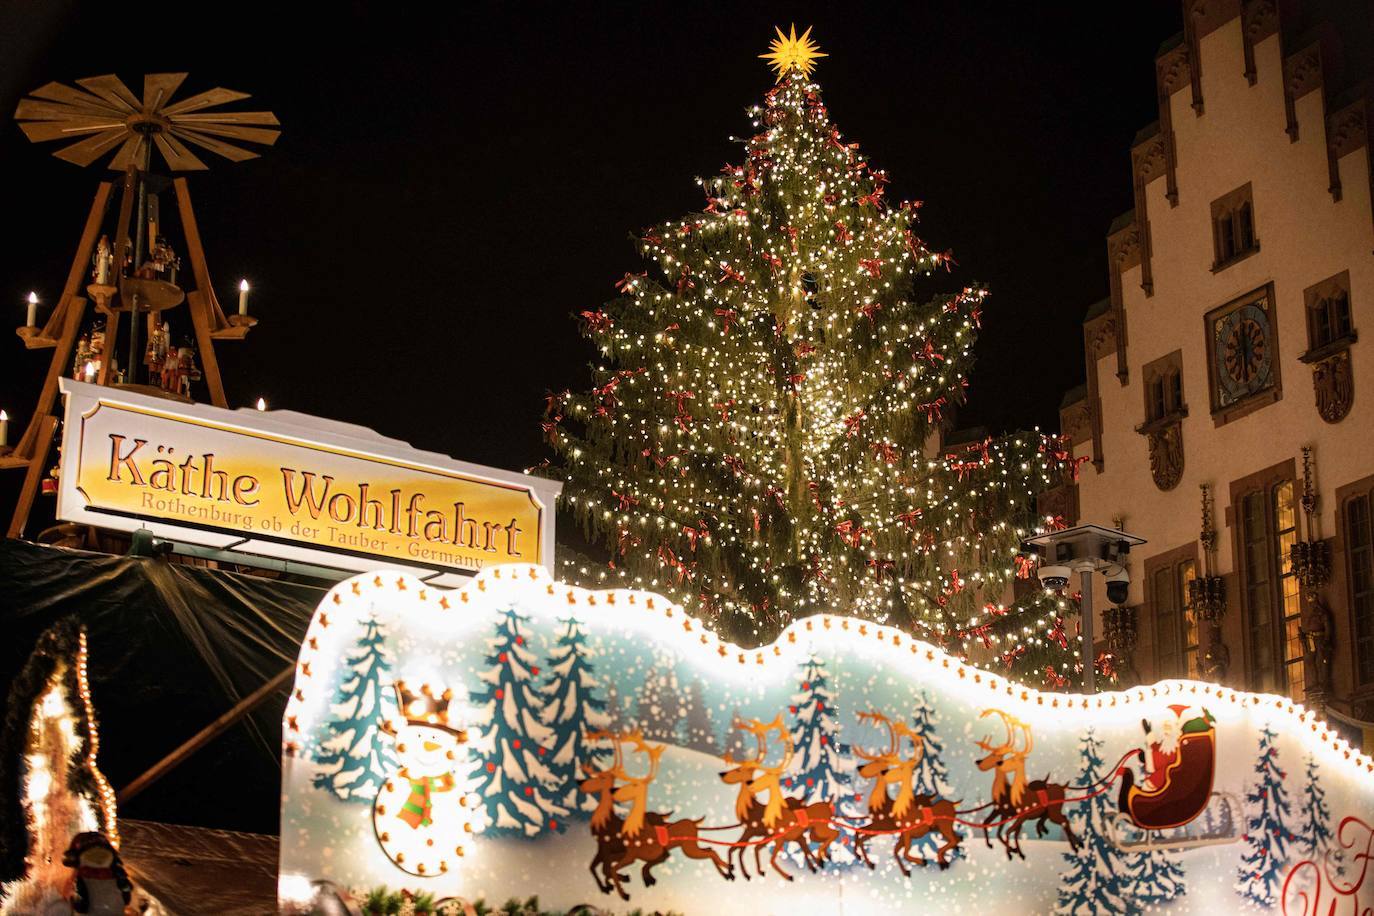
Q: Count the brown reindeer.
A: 8